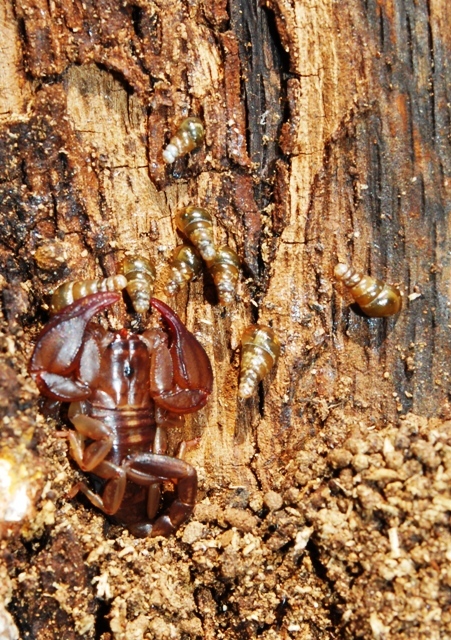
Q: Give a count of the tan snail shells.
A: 8